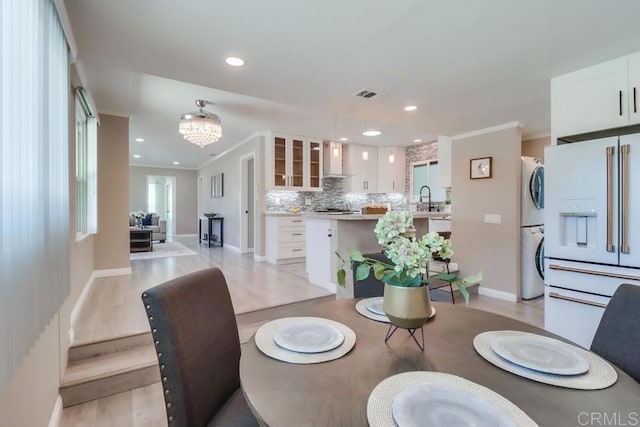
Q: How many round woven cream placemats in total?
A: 4